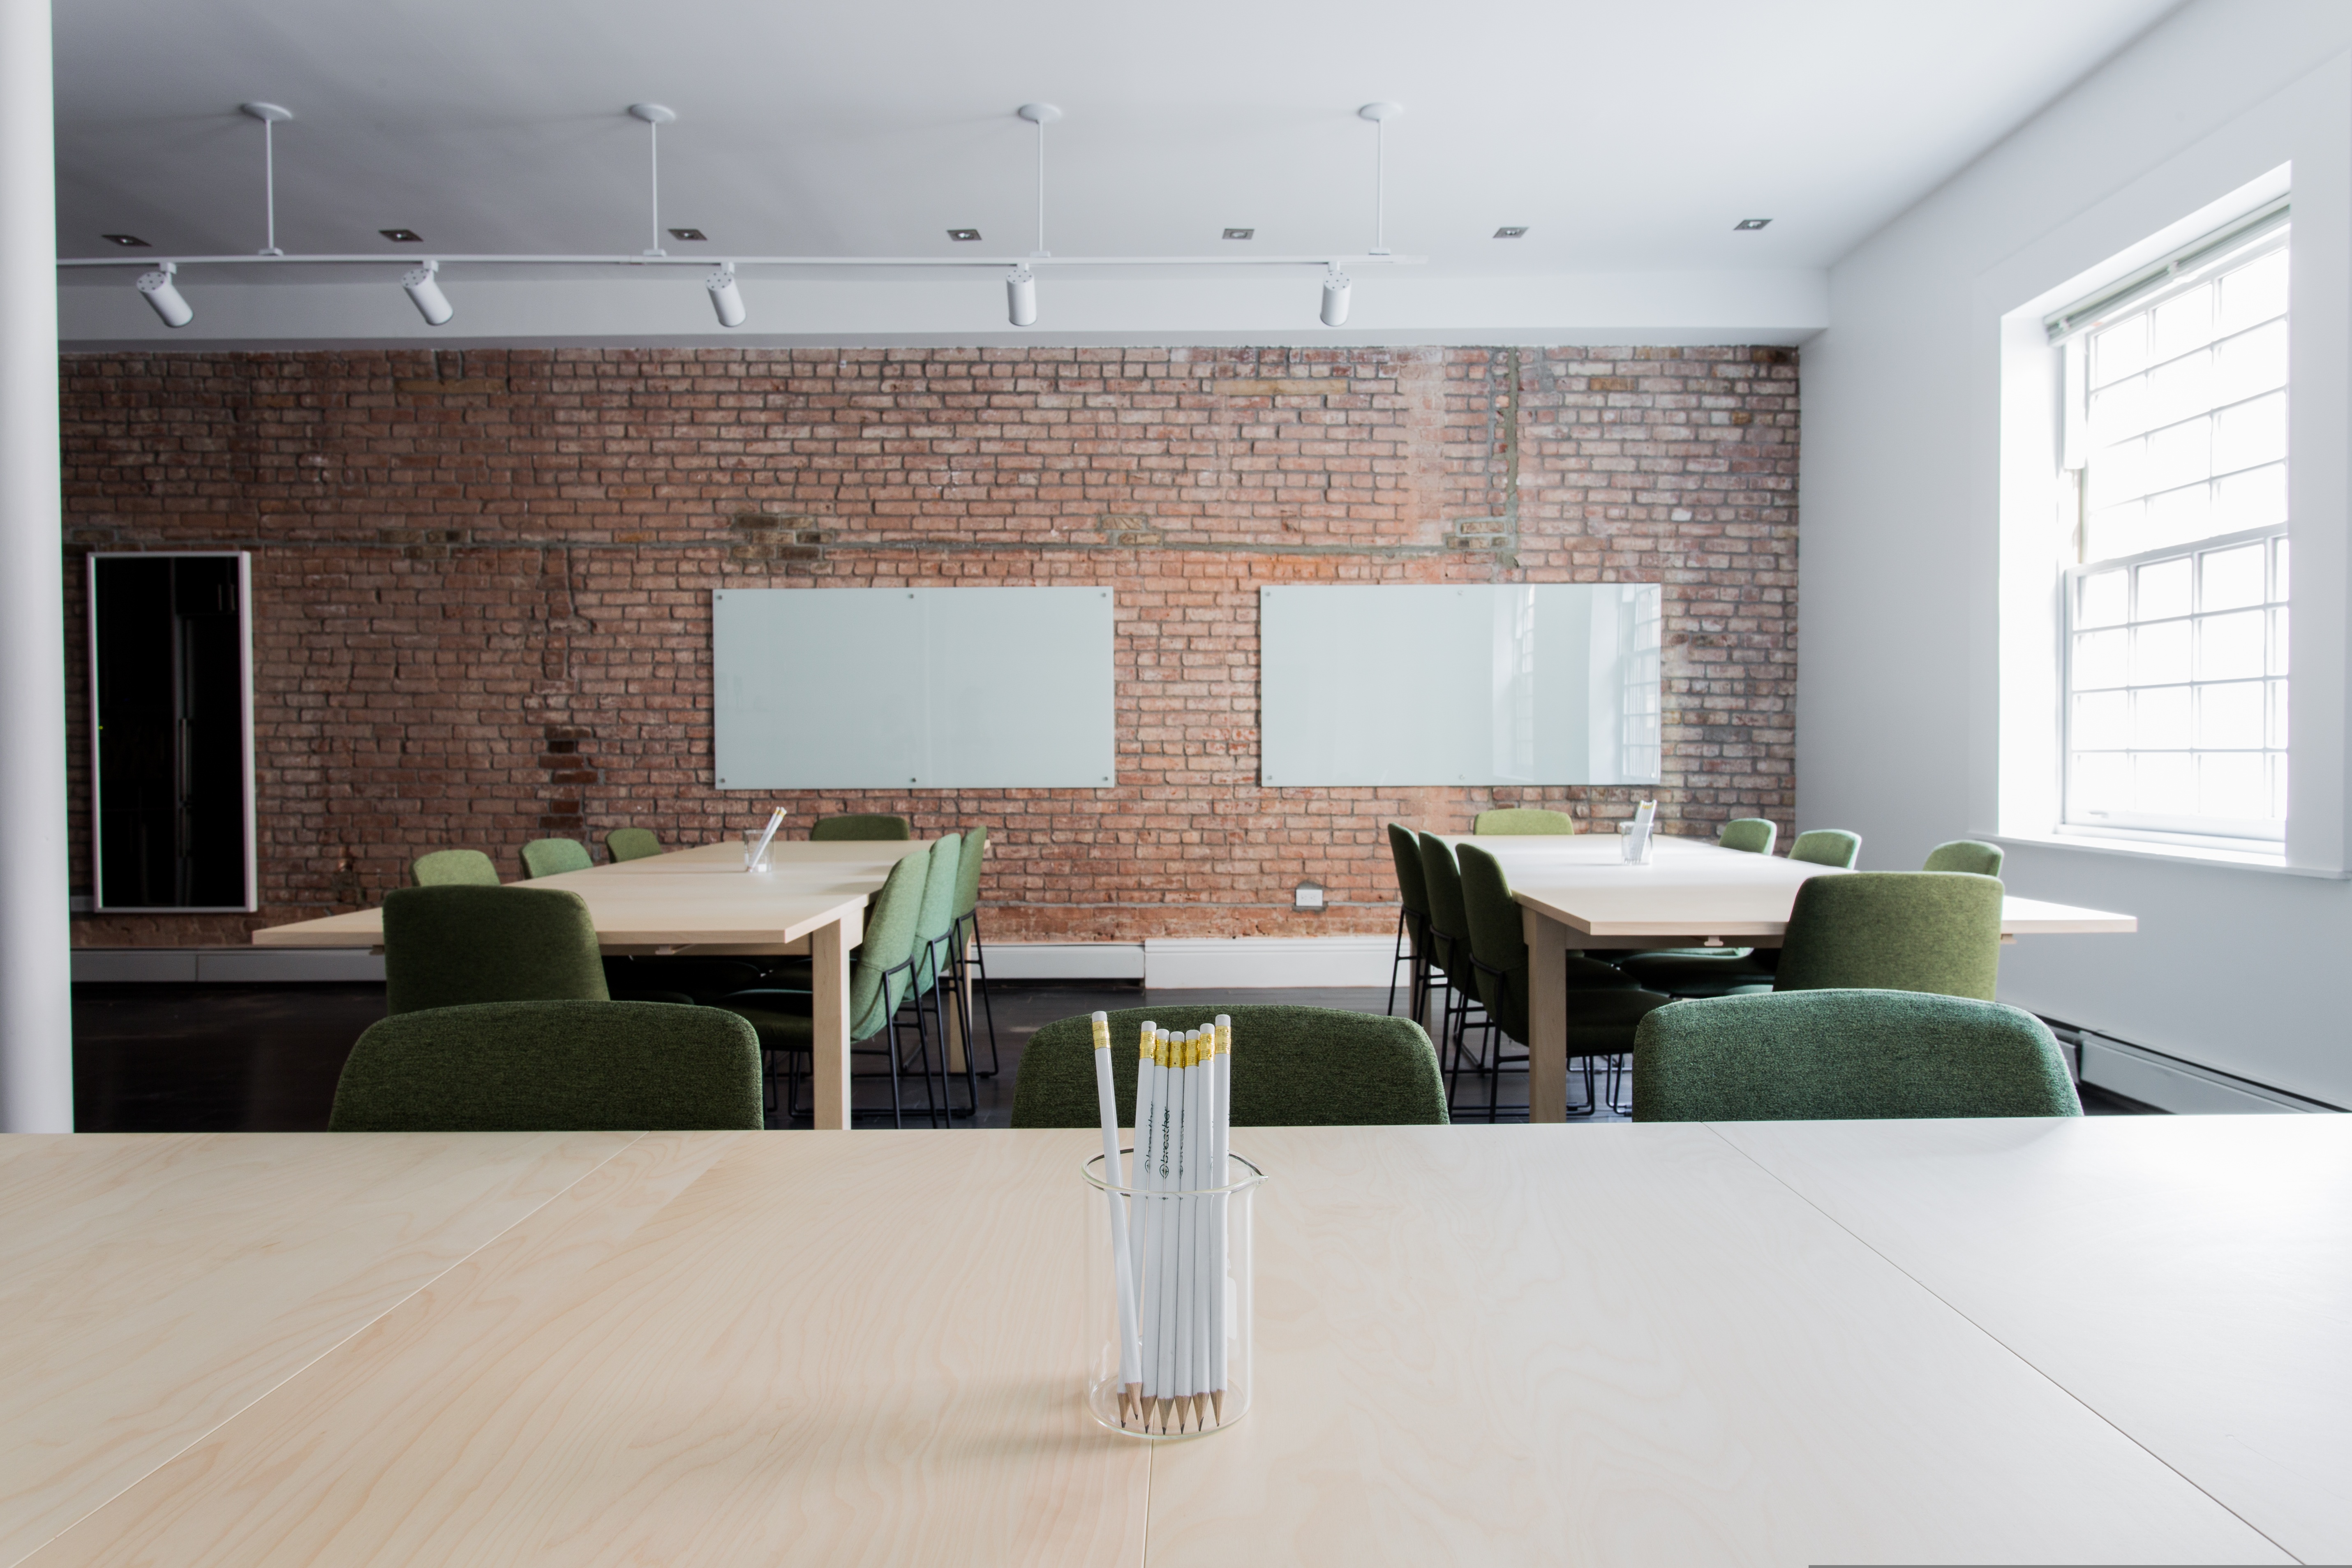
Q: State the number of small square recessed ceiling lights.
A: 7